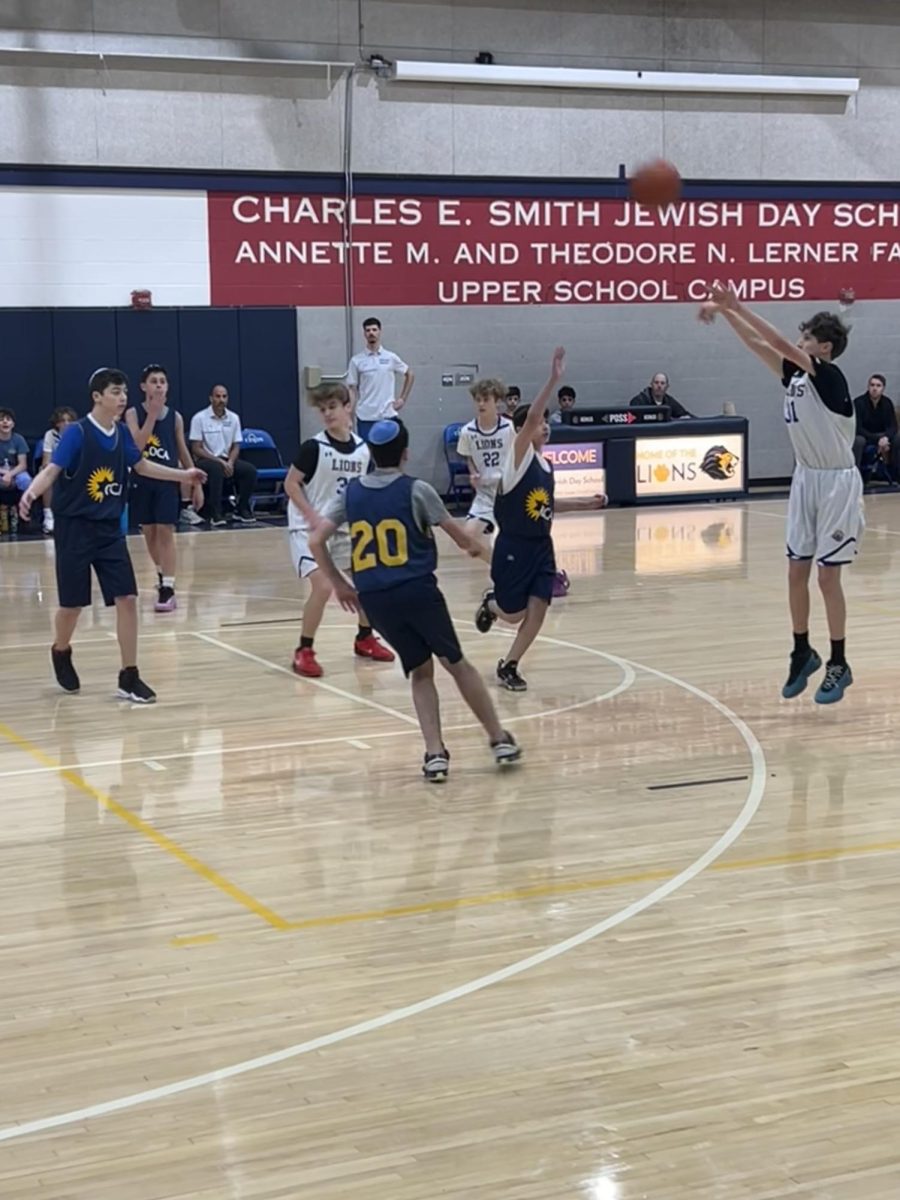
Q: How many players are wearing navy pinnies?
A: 4